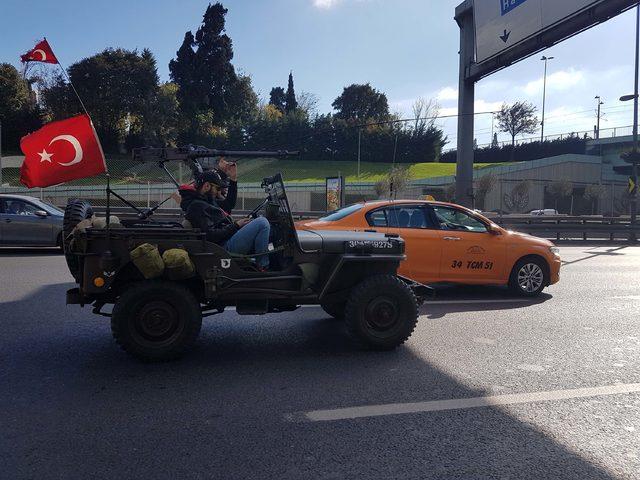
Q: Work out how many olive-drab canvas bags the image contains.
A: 2